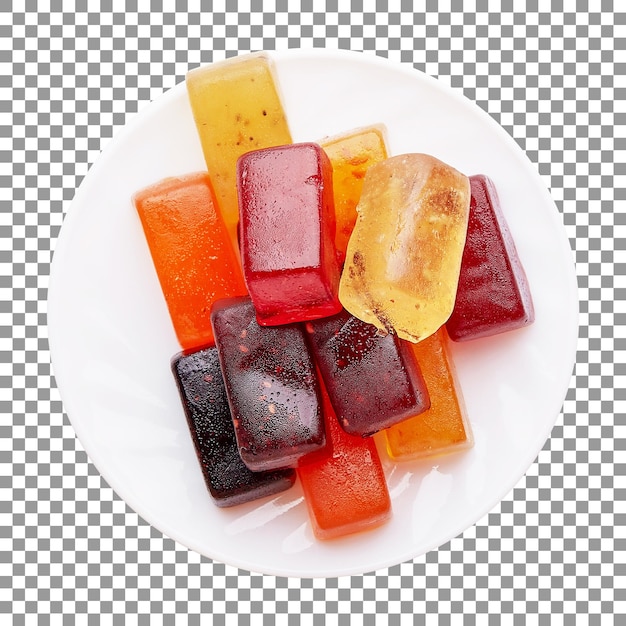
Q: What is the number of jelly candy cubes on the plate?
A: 11